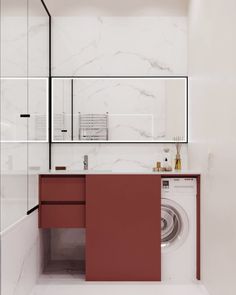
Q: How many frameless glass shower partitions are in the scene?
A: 1